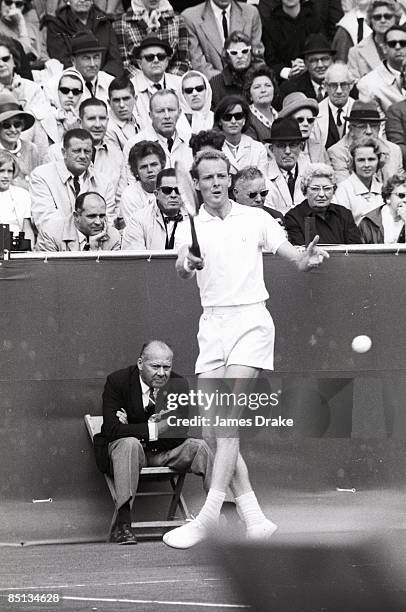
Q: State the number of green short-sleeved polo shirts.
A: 0